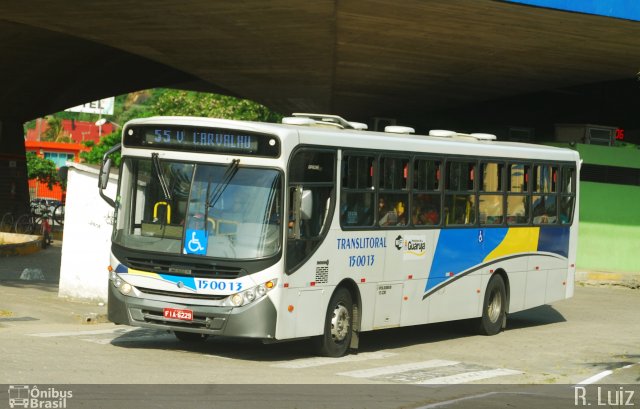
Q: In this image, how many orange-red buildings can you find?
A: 1